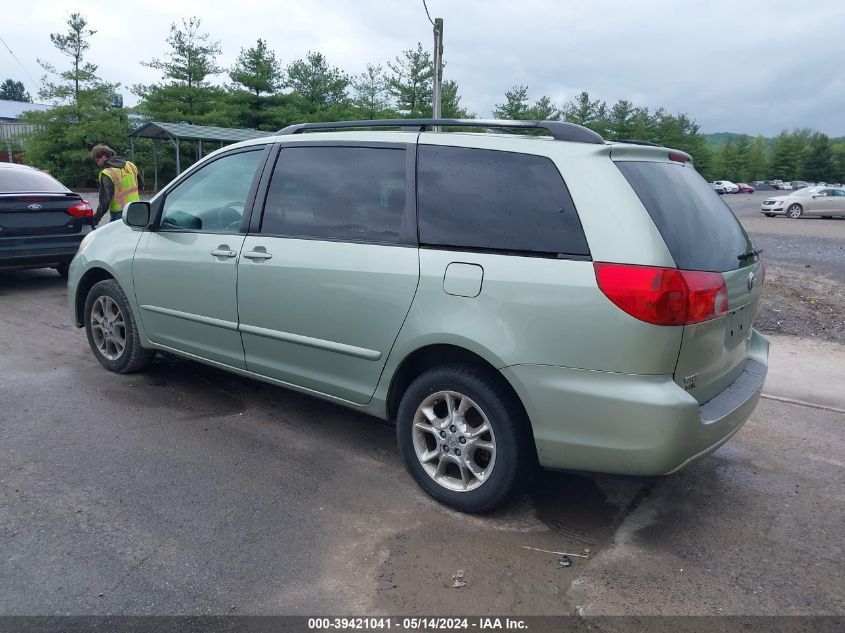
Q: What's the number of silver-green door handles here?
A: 2